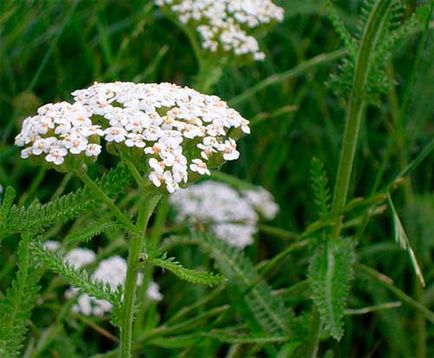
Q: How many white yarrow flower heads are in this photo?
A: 4